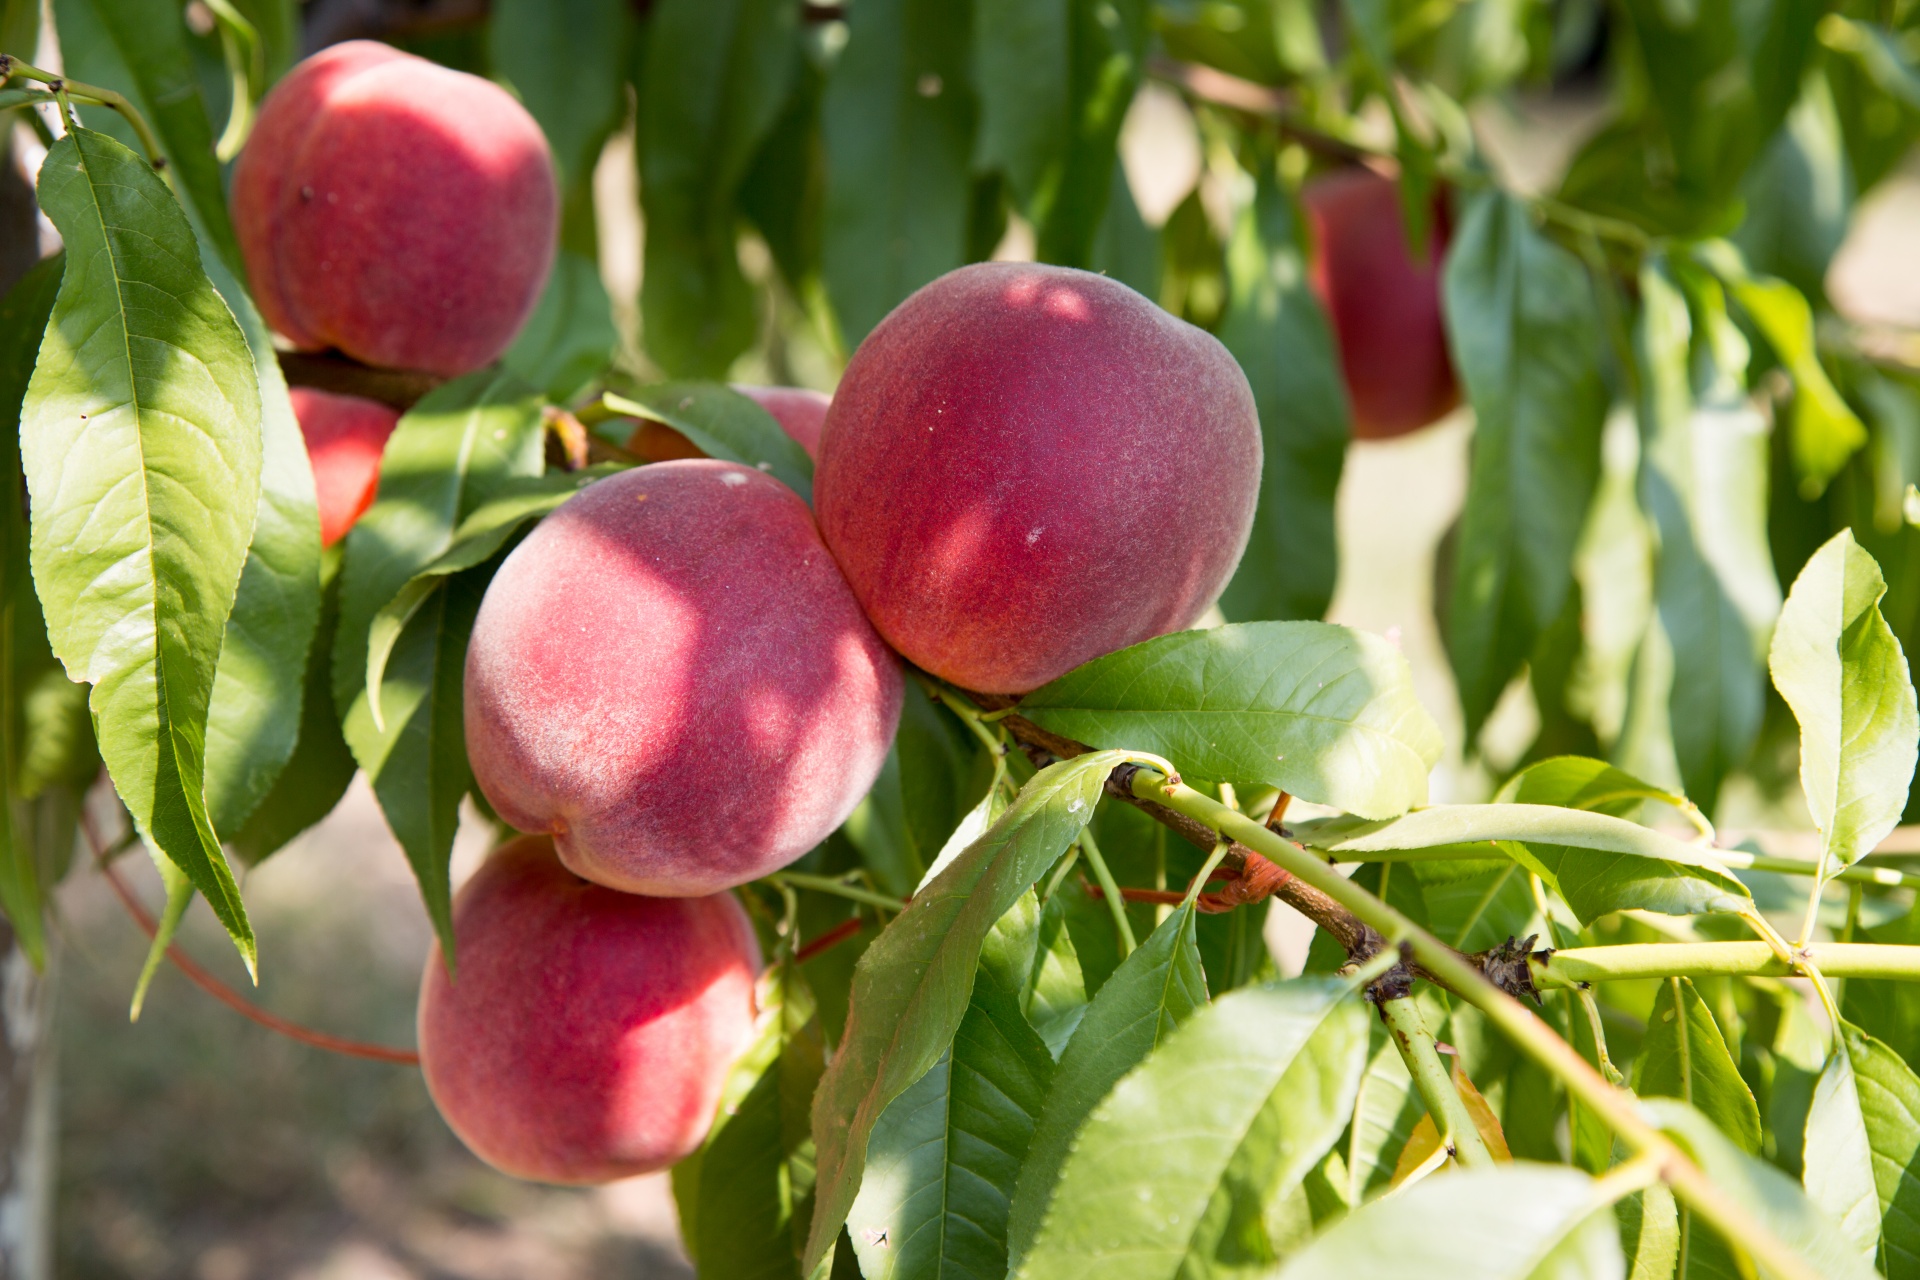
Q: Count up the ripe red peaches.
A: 7